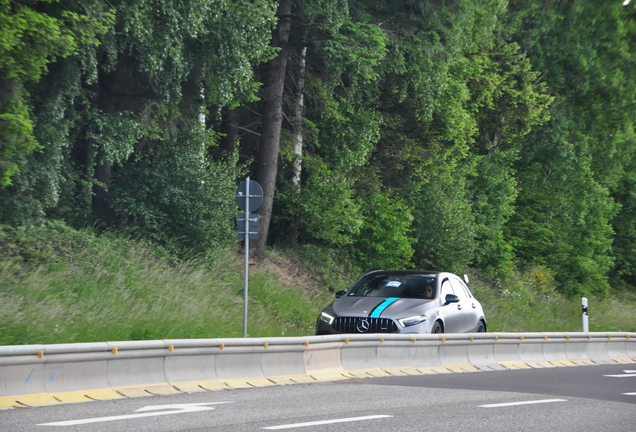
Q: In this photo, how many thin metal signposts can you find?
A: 1